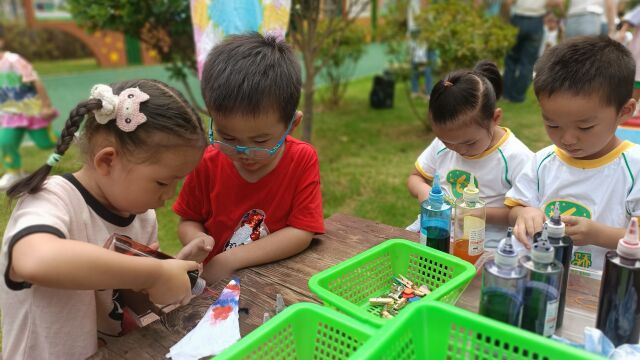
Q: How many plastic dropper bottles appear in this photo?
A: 7